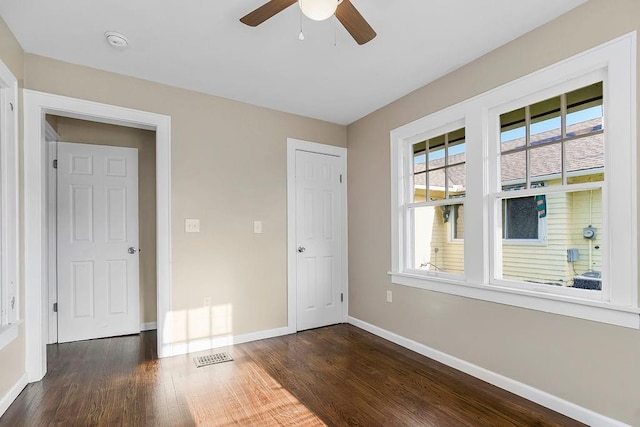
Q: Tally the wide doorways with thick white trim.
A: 1